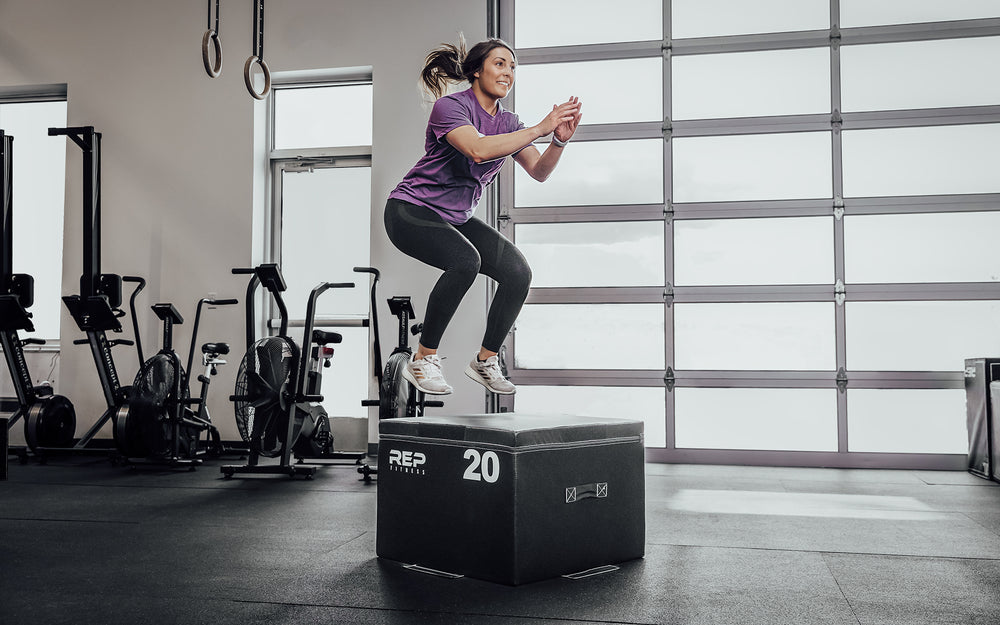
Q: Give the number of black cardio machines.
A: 5